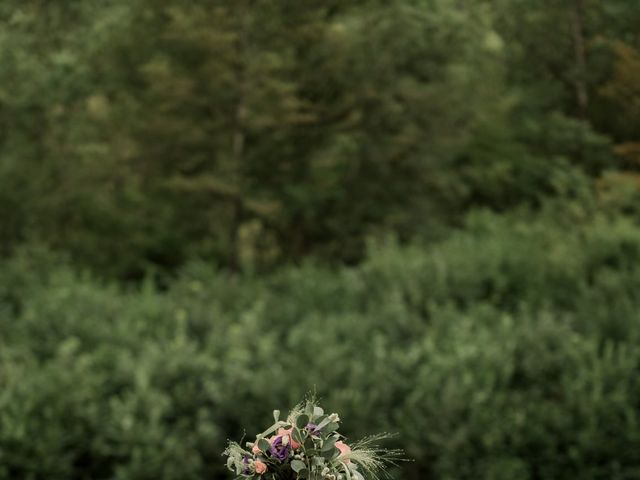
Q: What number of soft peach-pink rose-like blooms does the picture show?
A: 4